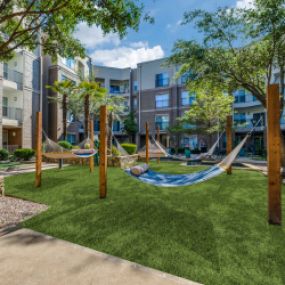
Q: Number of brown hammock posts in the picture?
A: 7